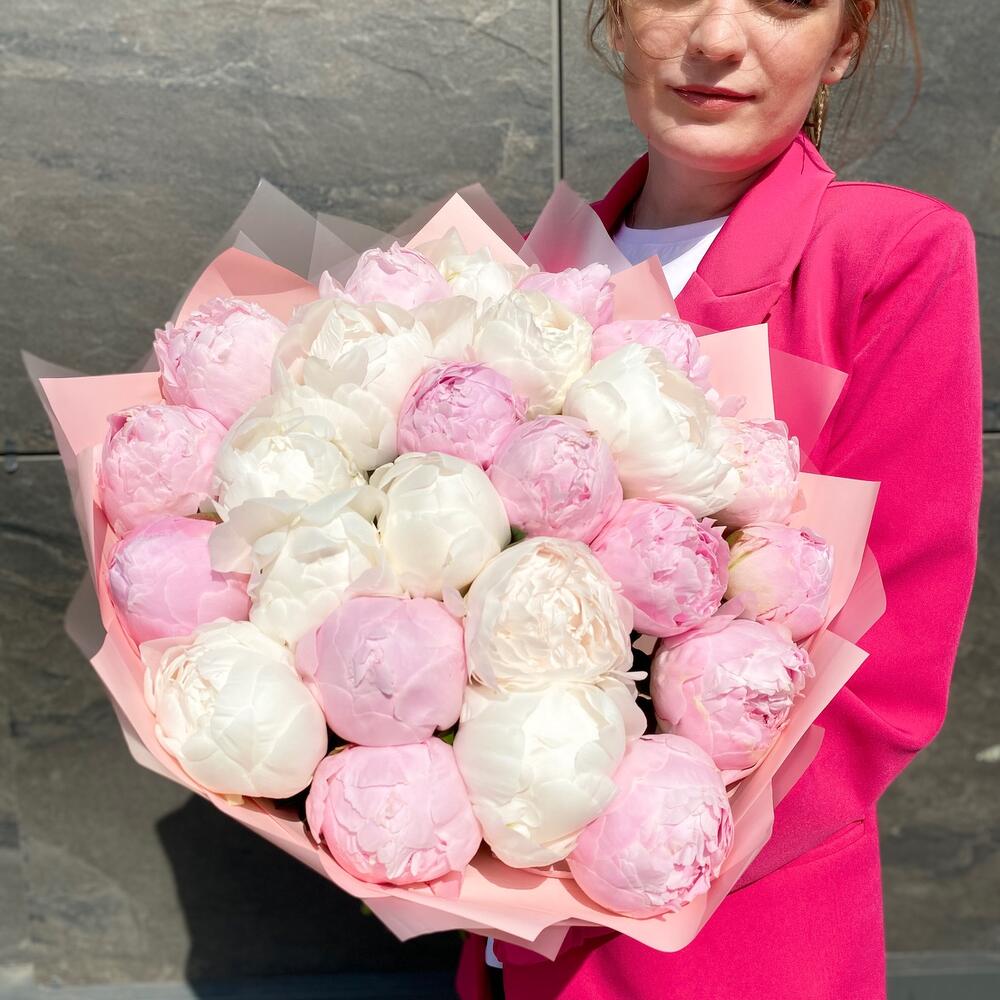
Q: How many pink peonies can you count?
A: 15